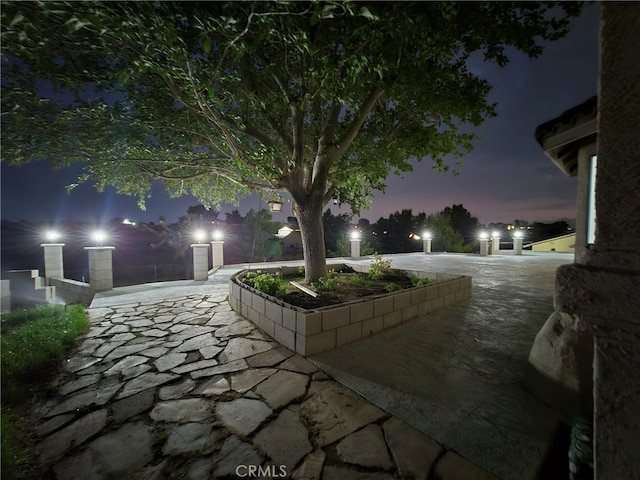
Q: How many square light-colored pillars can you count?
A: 9